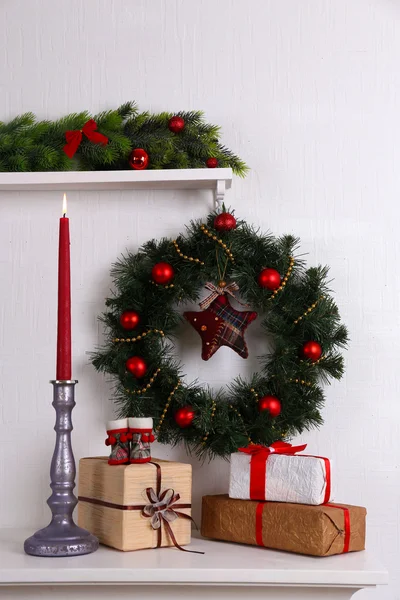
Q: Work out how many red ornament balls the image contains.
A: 11